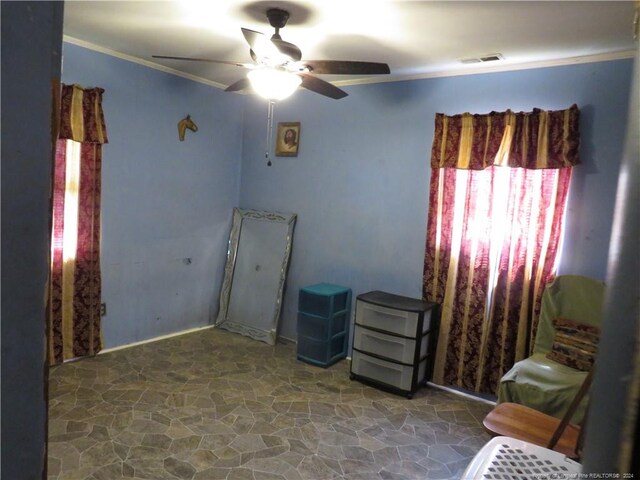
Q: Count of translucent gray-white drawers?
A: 3